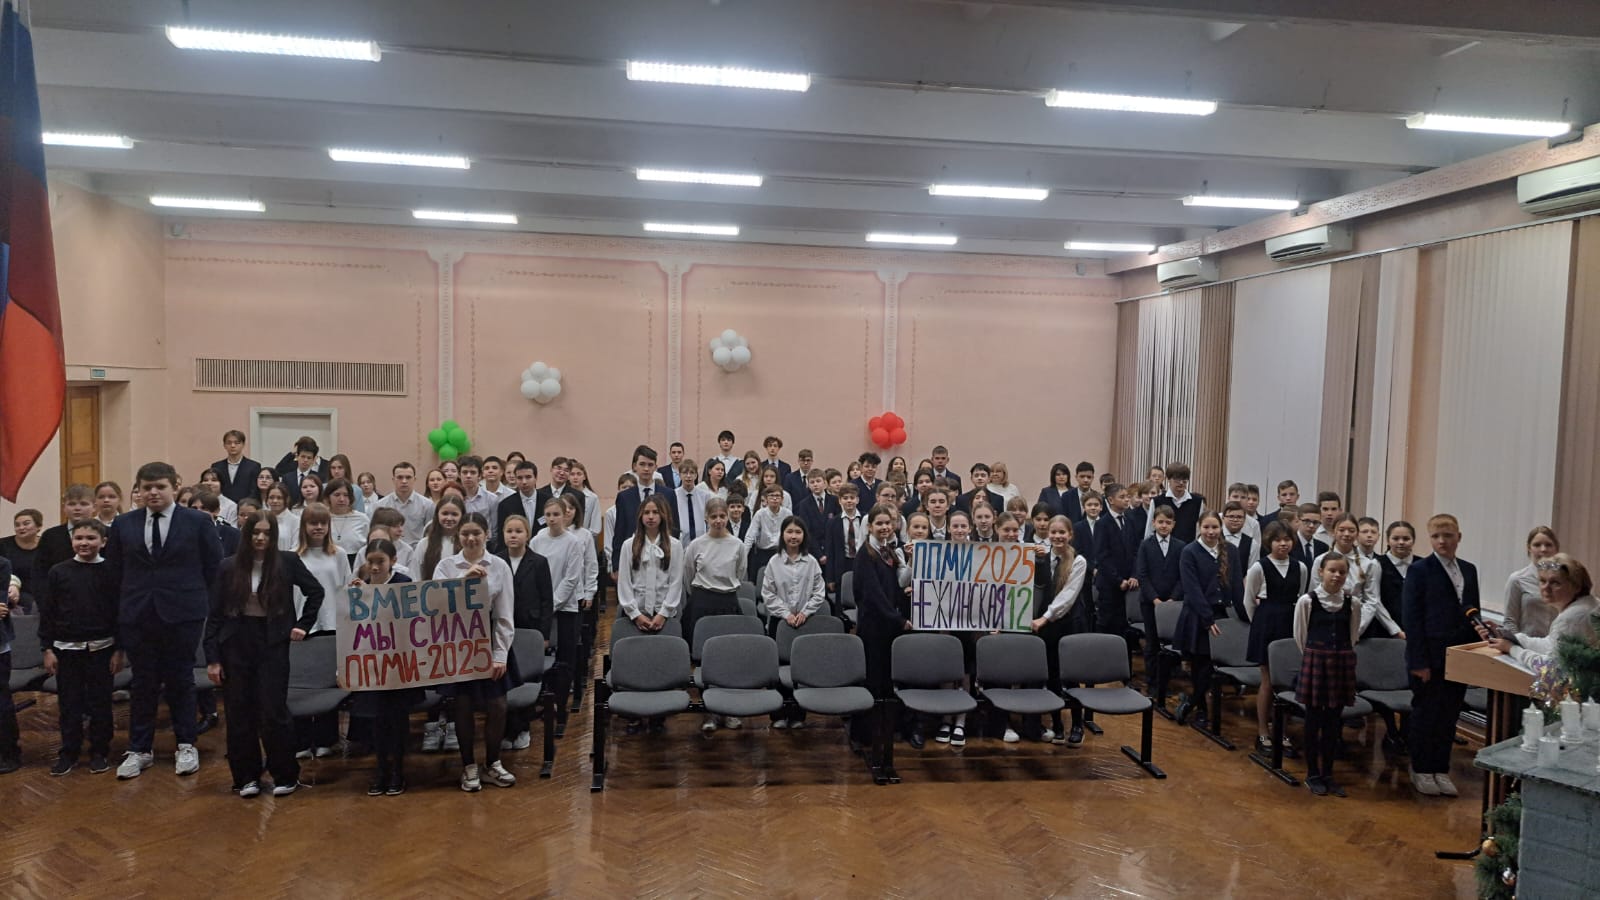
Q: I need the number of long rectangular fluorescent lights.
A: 14